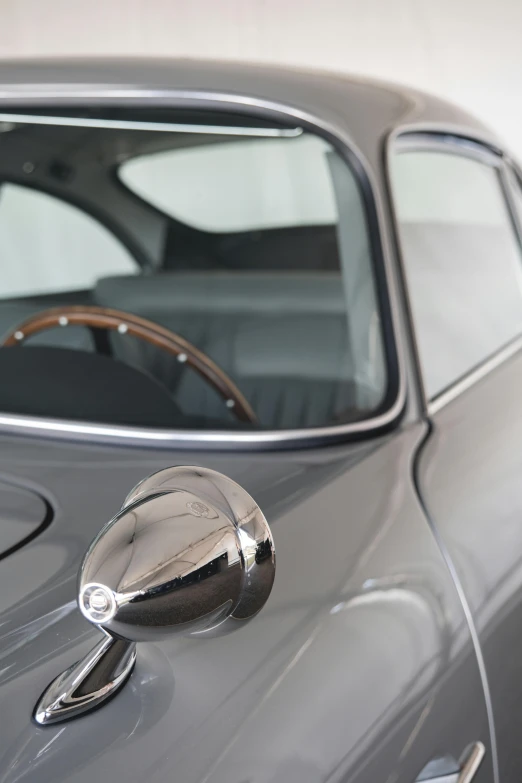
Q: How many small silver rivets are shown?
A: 5